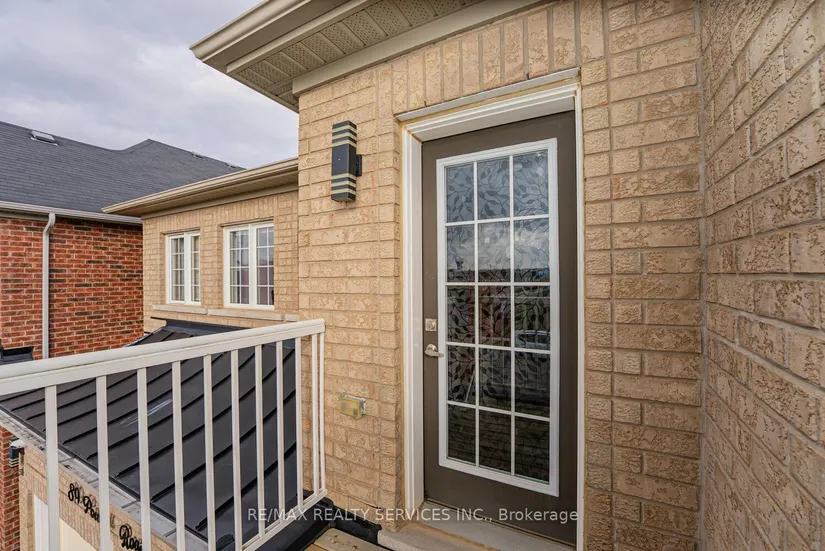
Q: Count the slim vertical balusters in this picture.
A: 11